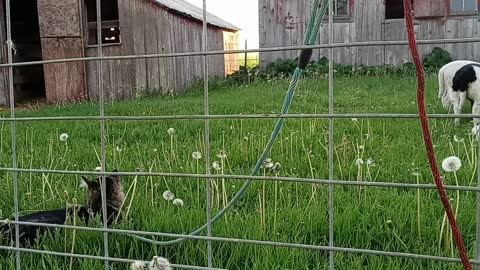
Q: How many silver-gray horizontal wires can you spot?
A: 5